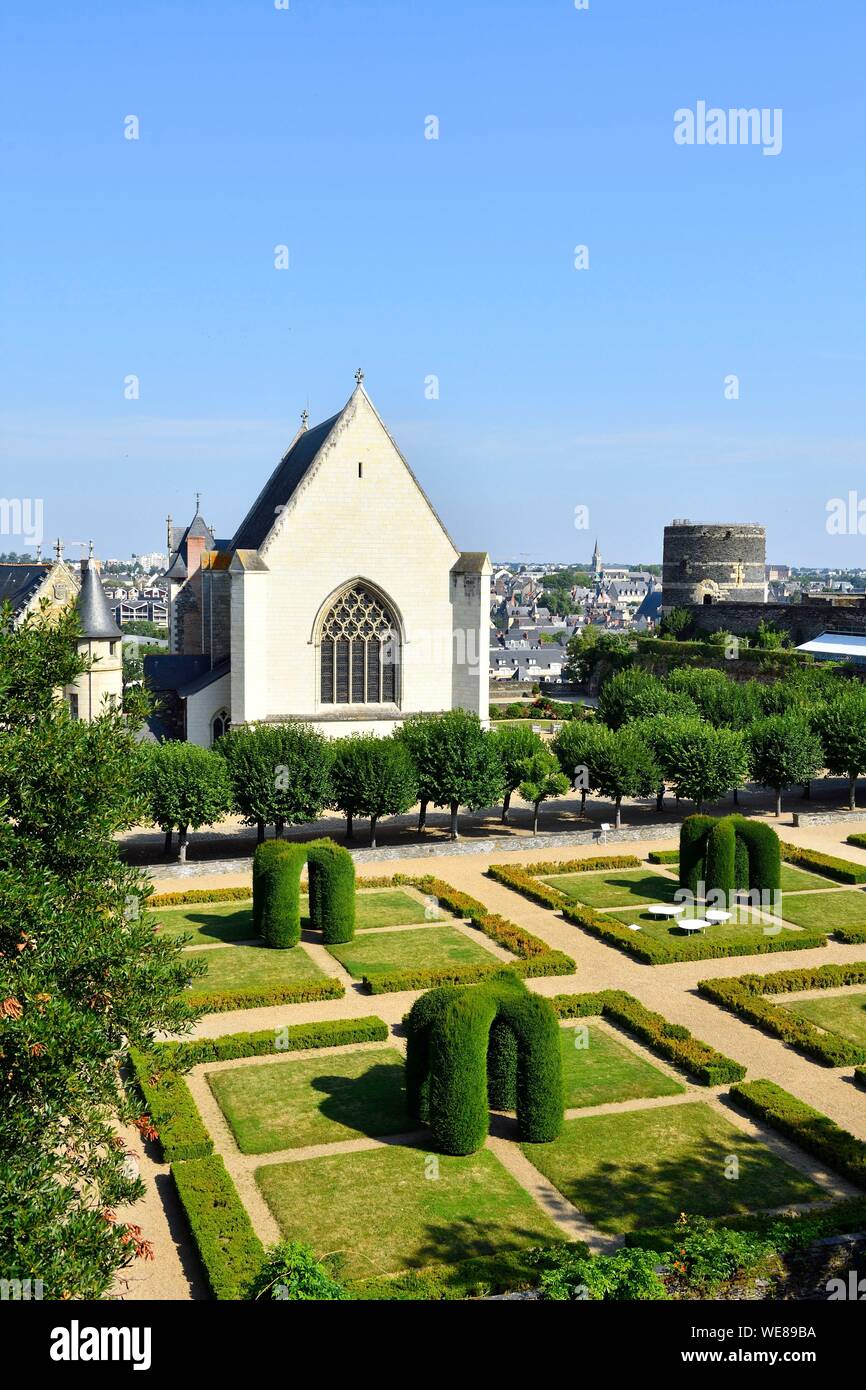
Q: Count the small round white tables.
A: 3